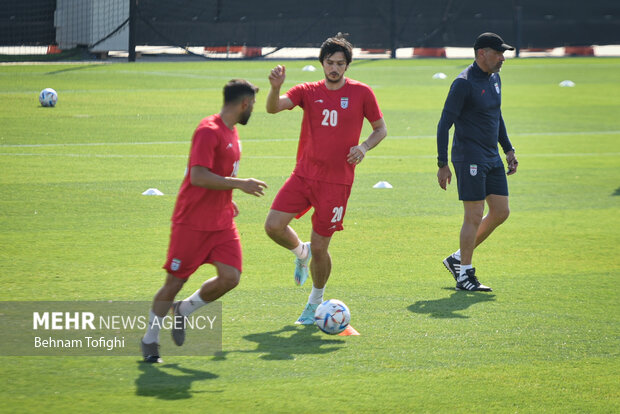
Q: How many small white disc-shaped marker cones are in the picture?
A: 5